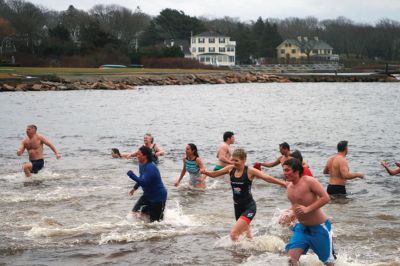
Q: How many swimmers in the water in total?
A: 12